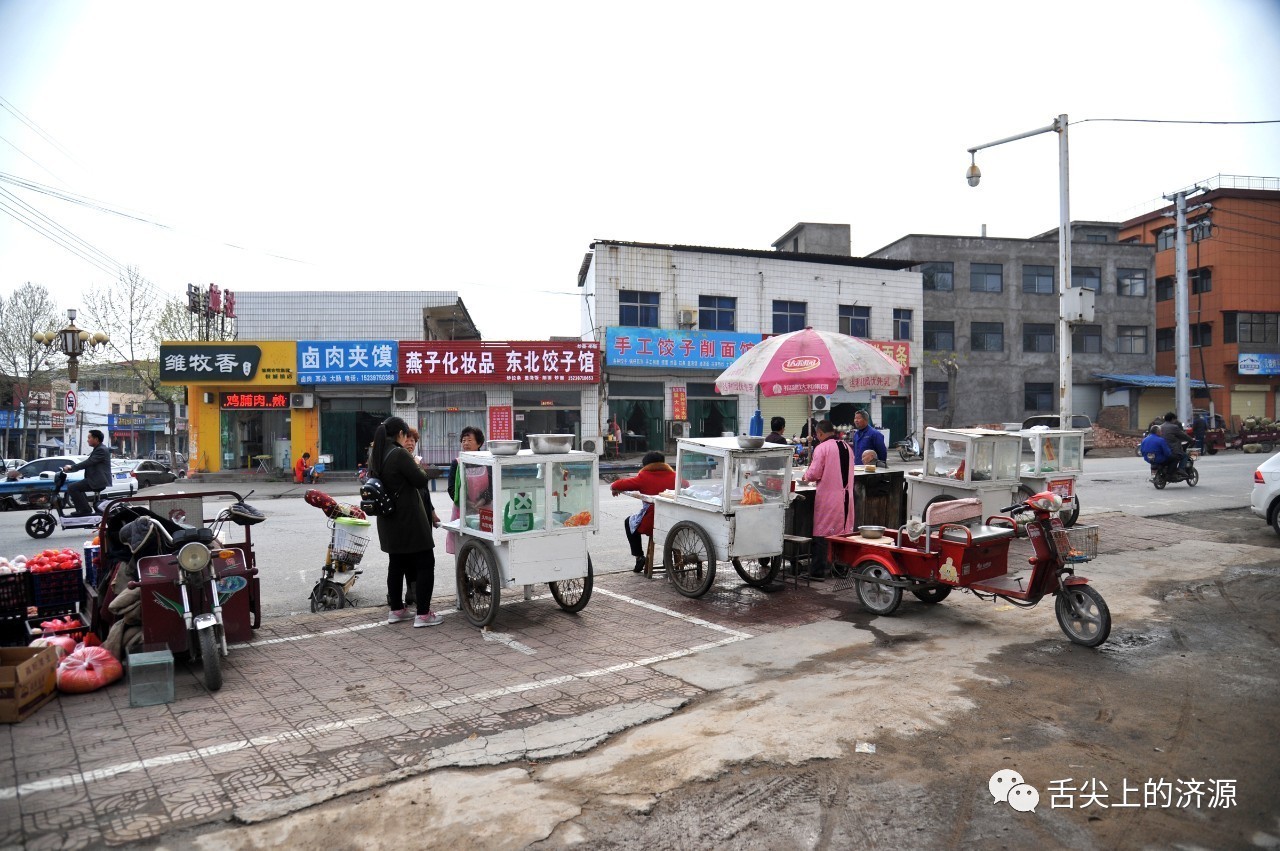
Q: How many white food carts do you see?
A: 4